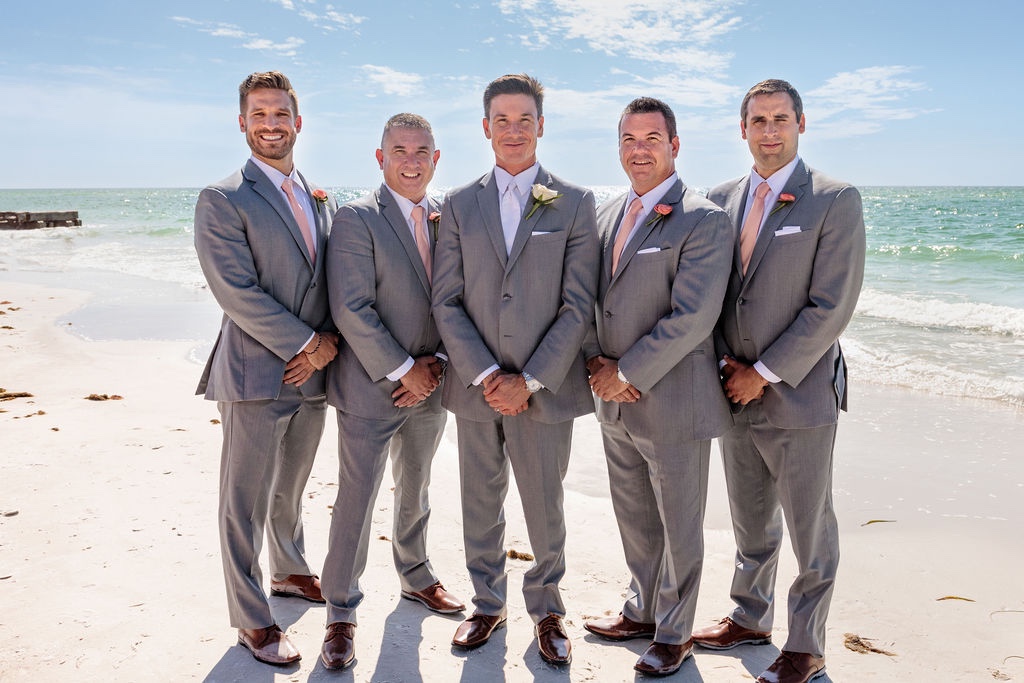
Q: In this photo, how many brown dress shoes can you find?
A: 10